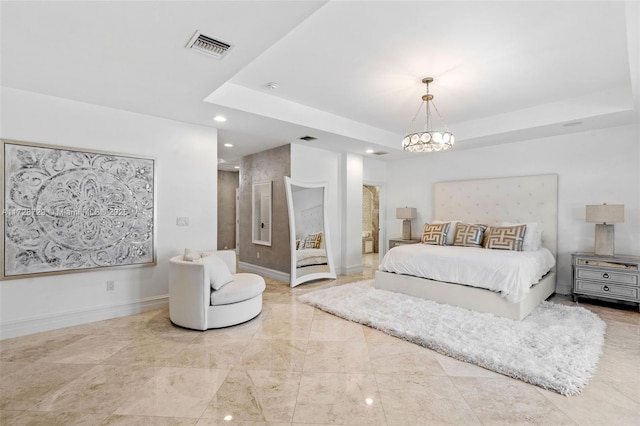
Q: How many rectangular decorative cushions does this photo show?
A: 3